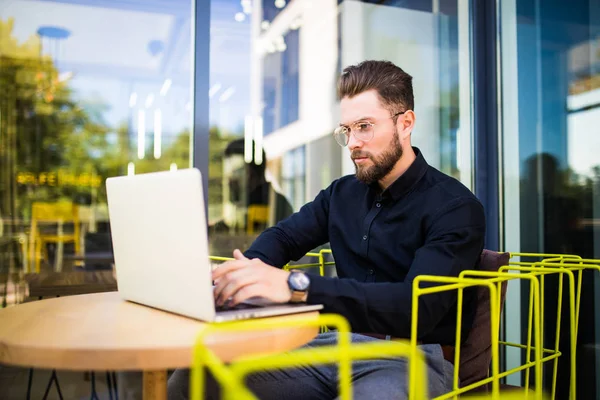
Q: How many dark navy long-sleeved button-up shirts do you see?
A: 1